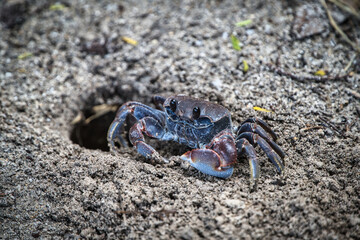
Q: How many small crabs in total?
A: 1